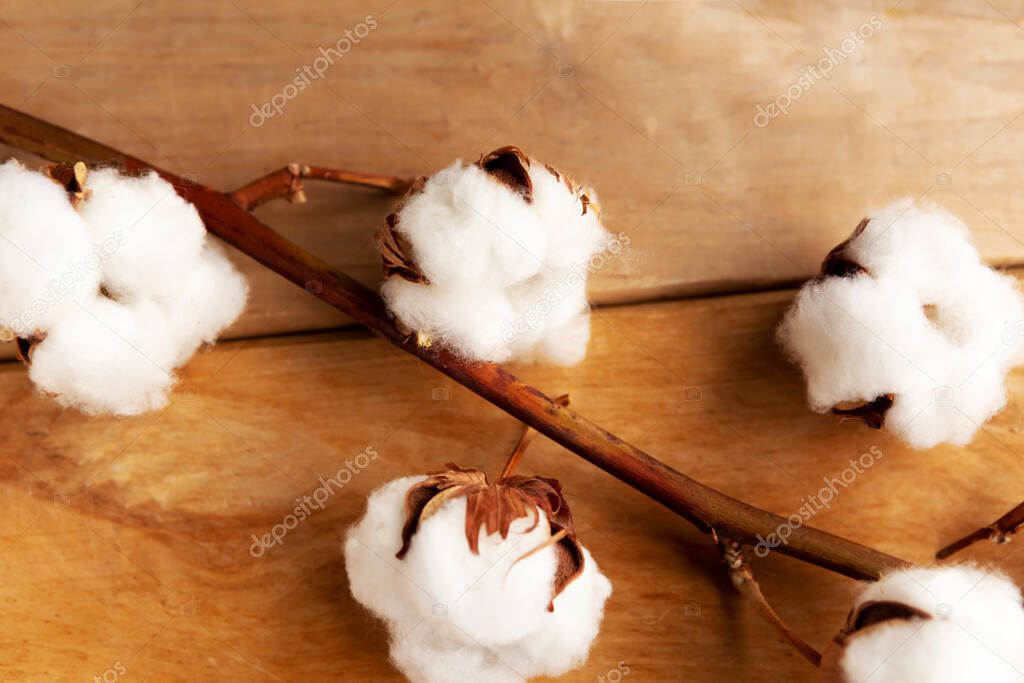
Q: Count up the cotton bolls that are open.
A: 5